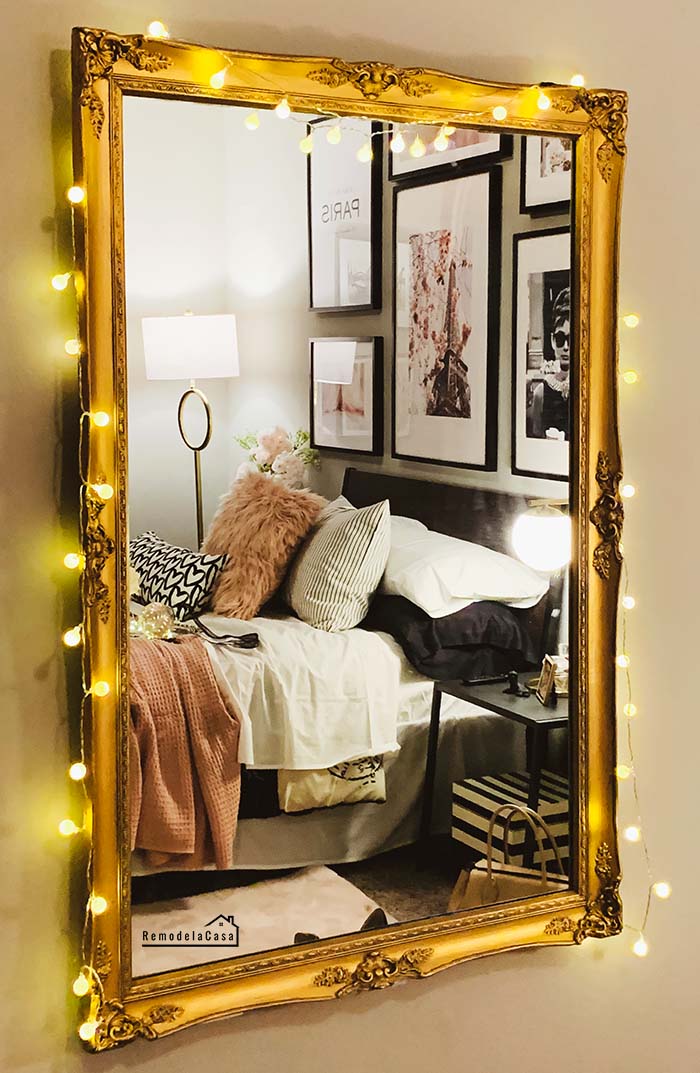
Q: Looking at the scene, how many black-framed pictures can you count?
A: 6